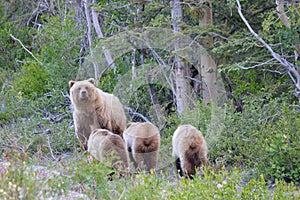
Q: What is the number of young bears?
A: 3